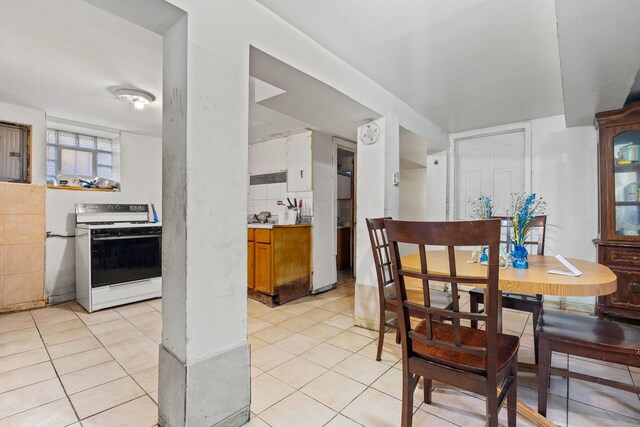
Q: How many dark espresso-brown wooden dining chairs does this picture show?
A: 4